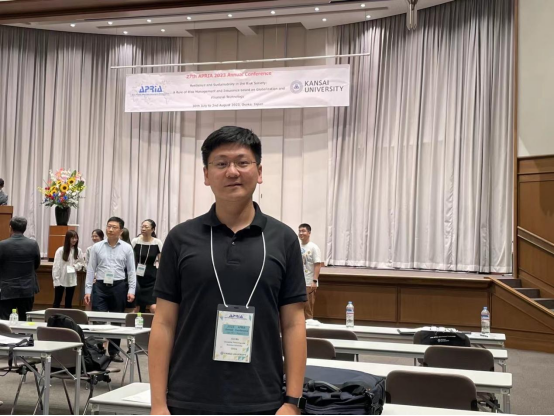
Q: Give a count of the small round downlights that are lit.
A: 12